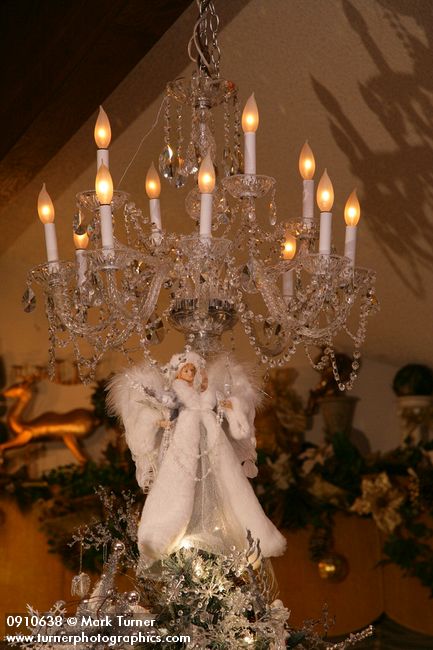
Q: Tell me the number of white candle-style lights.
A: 11